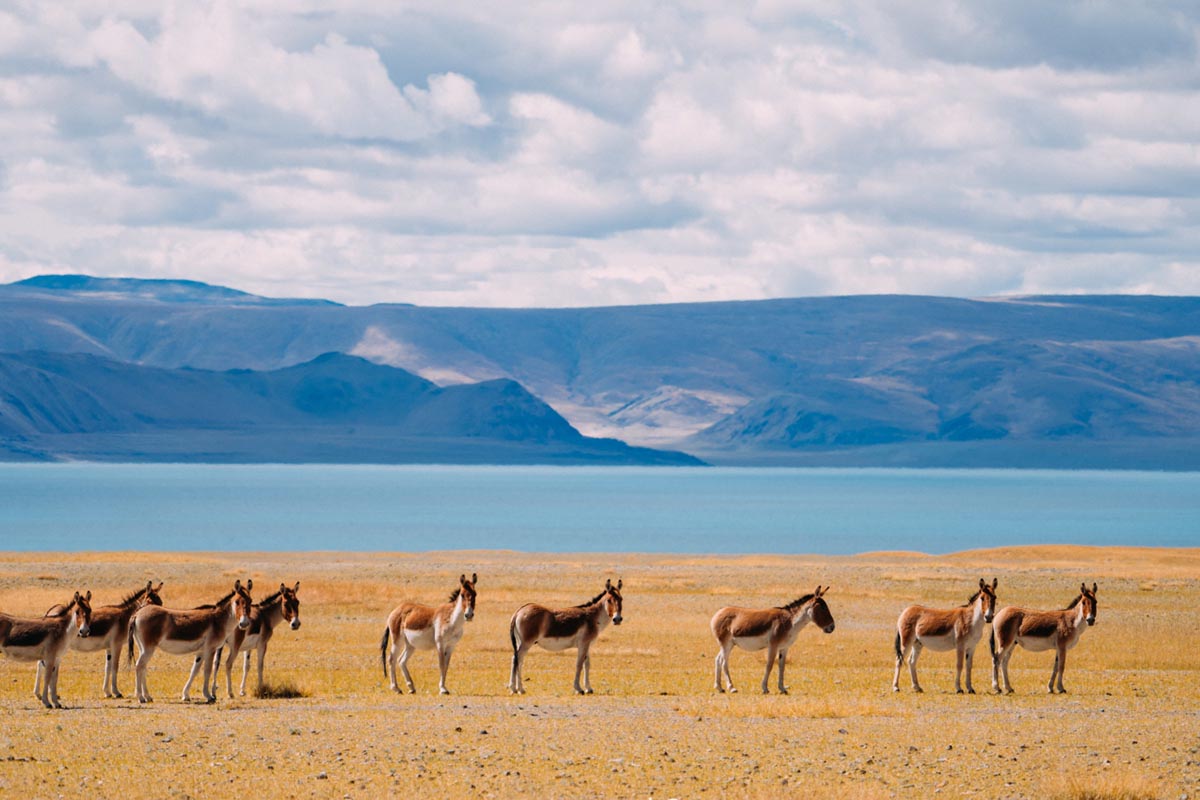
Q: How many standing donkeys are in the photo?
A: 9